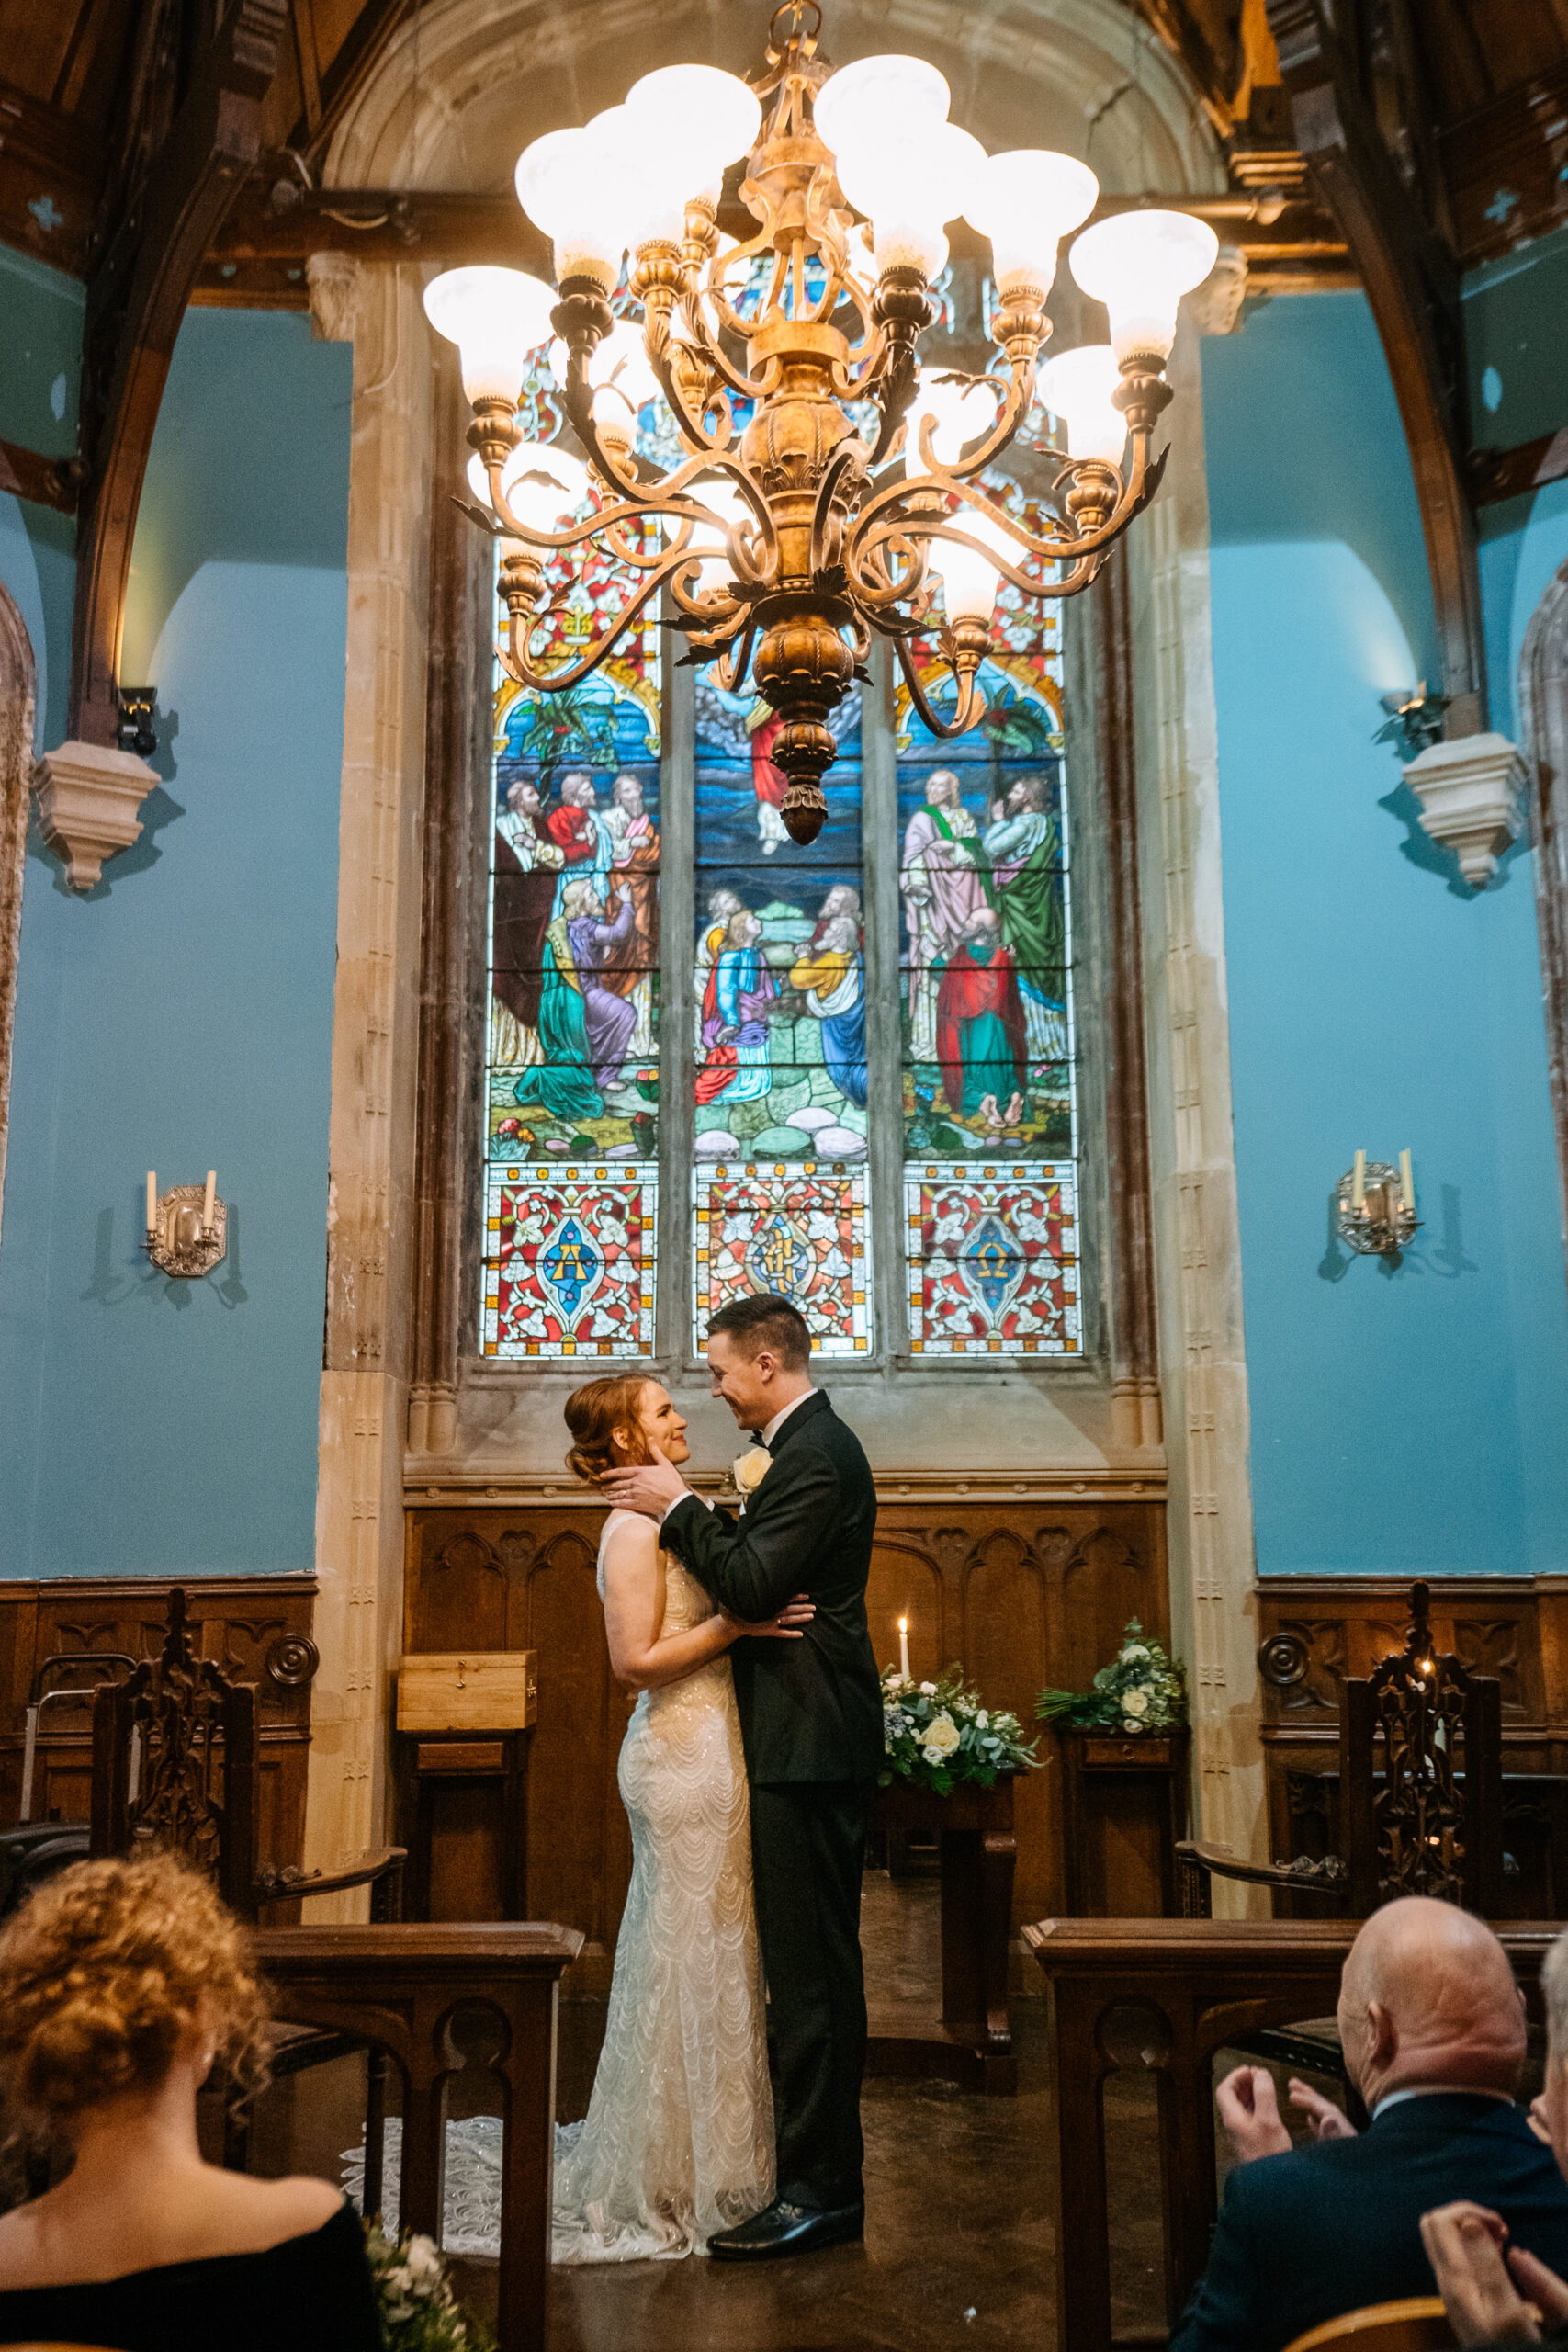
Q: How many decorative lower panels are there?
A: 3